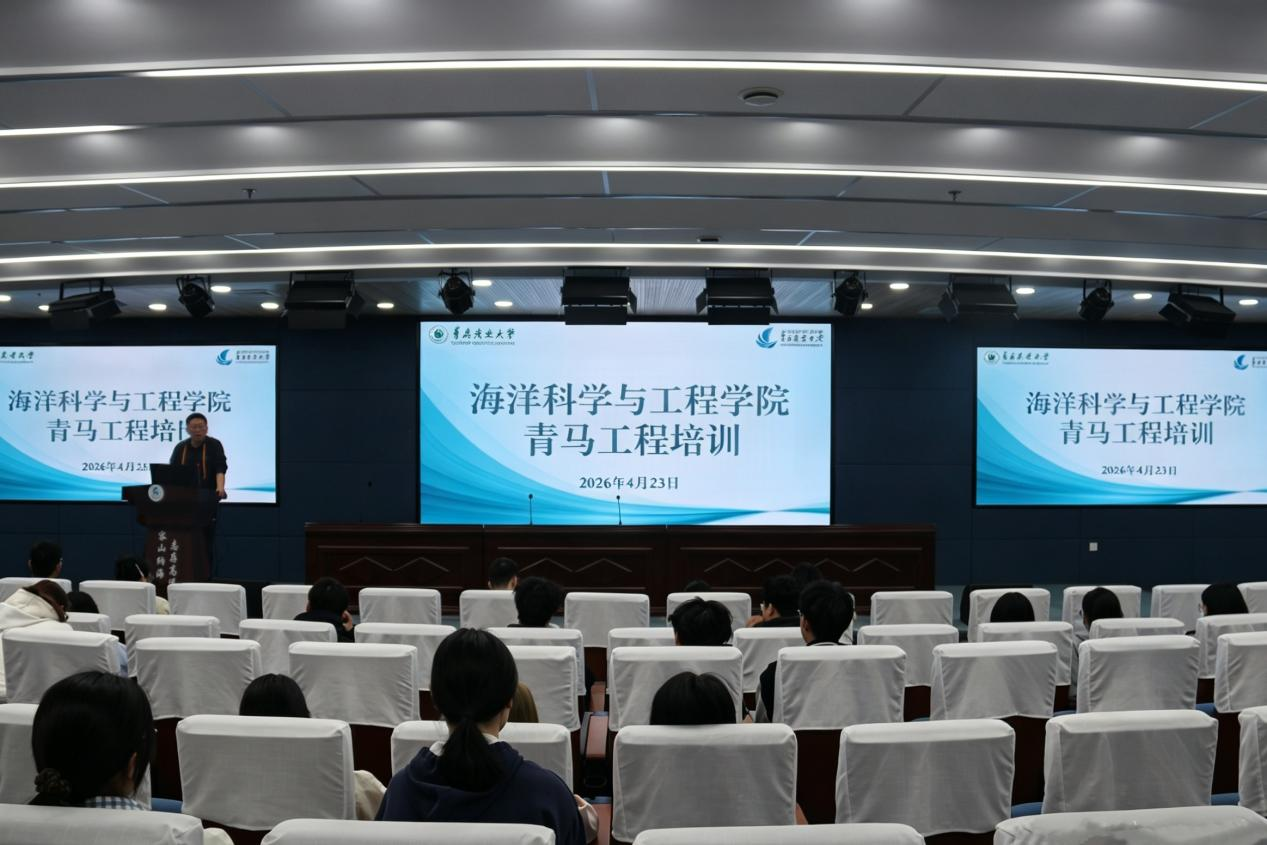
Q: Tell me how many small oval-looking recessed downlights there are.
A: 13